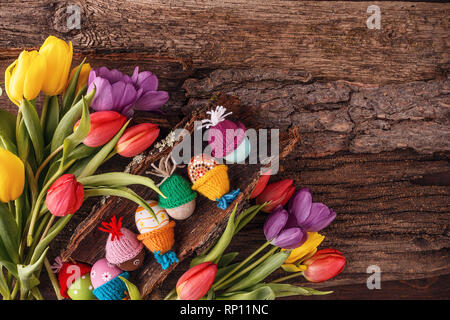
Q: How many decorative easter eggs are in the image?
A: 7